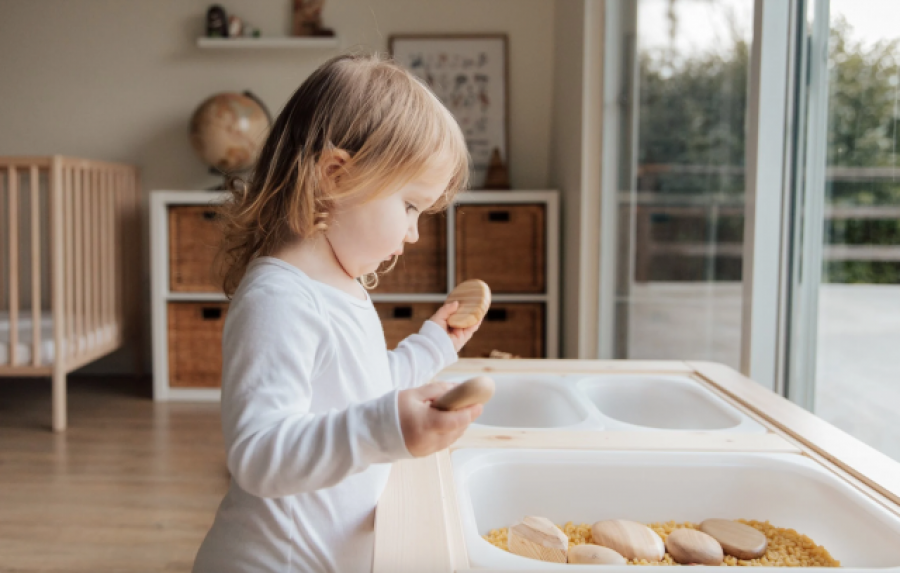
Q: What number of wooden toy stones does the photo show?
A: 7